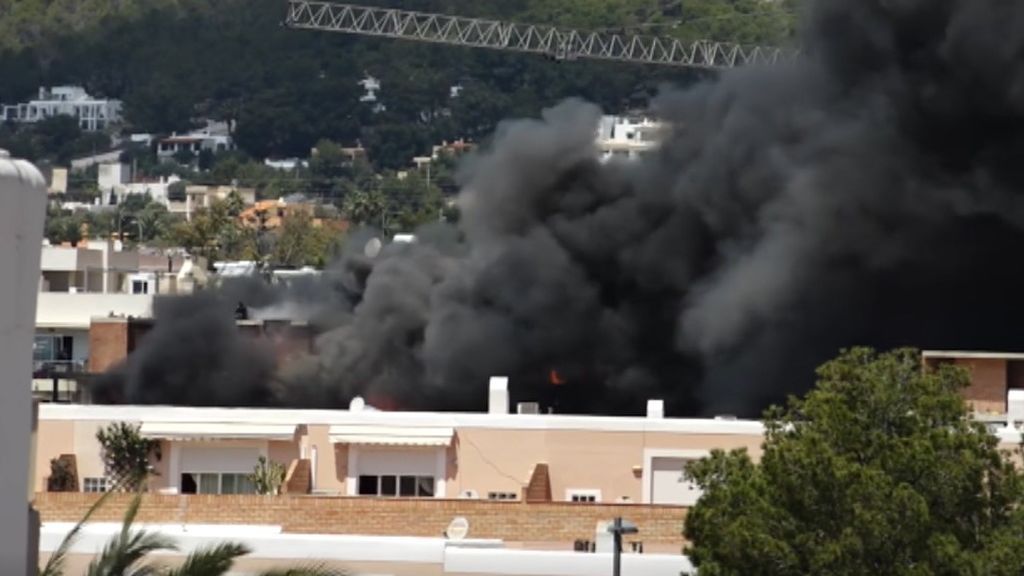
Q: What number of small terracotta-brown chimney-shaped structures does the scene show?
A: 3